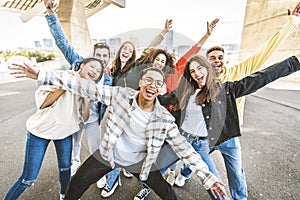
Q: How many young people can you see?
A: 7